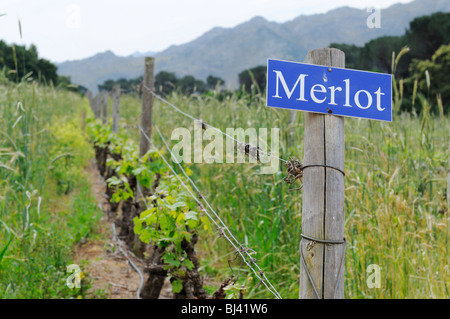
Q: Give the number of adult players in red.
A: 0